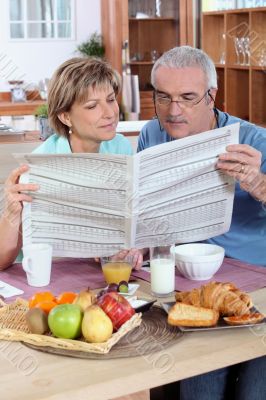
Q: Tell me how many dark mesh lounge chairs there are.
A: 0